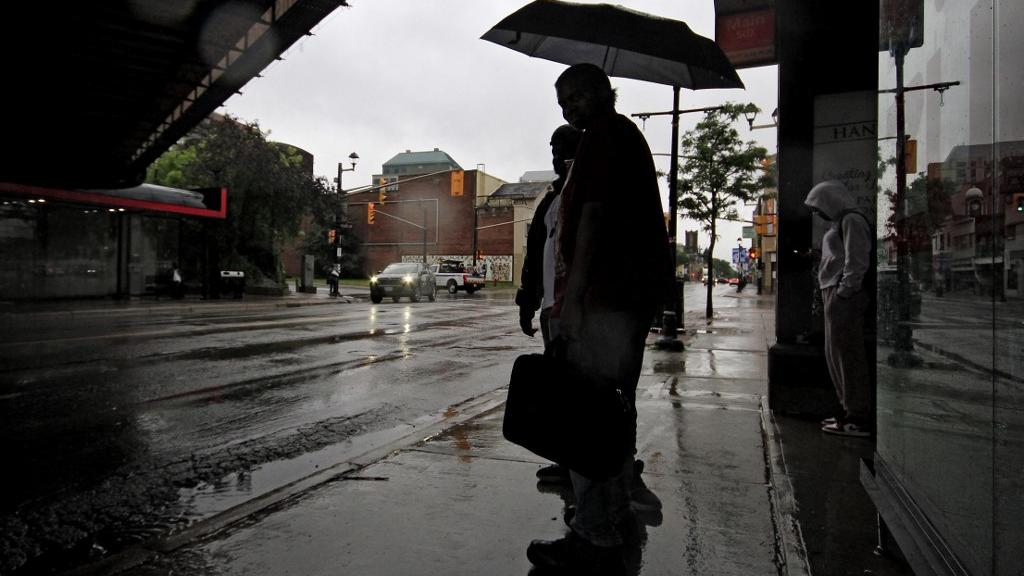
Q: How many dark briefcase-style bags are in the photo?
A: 1